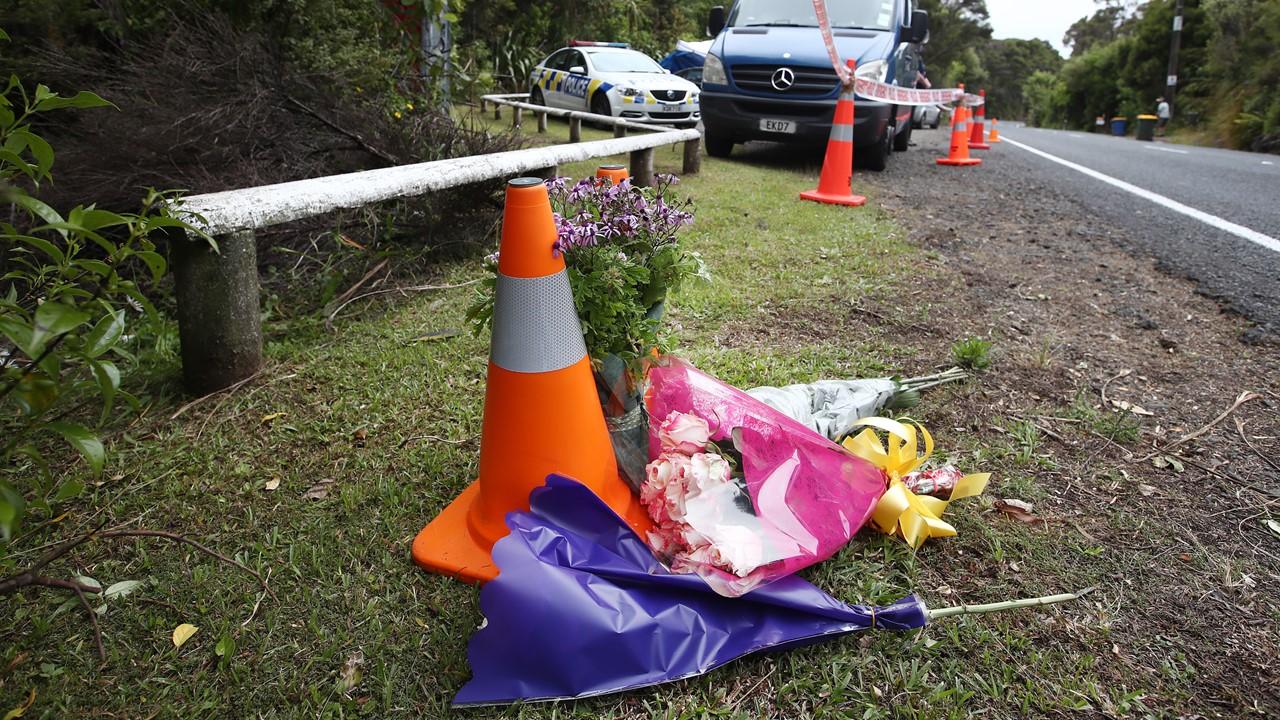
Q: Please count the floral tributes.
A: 4